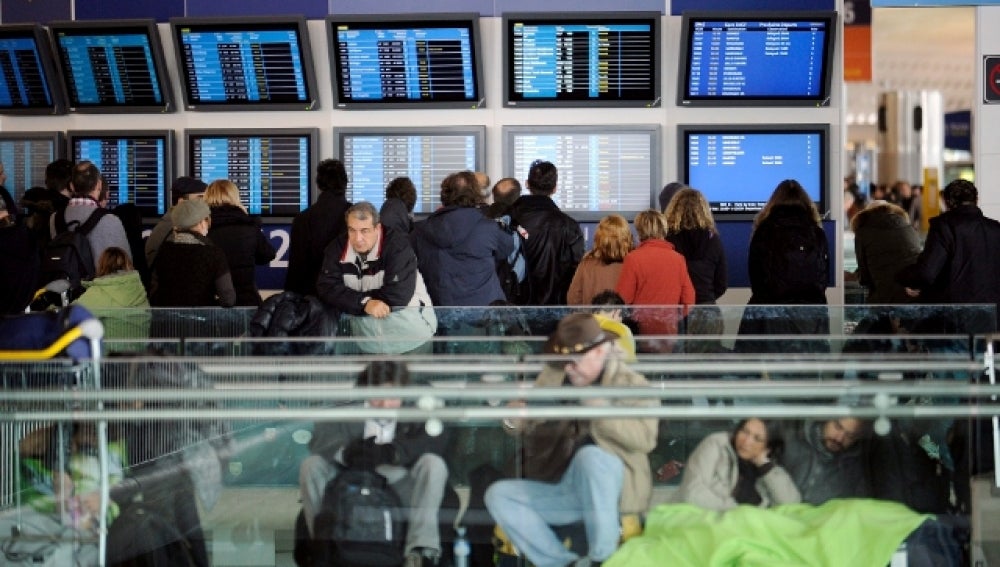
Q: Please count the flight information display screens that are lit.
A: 12